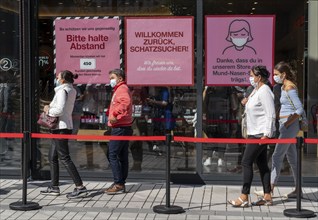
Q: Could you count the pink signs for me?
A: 3